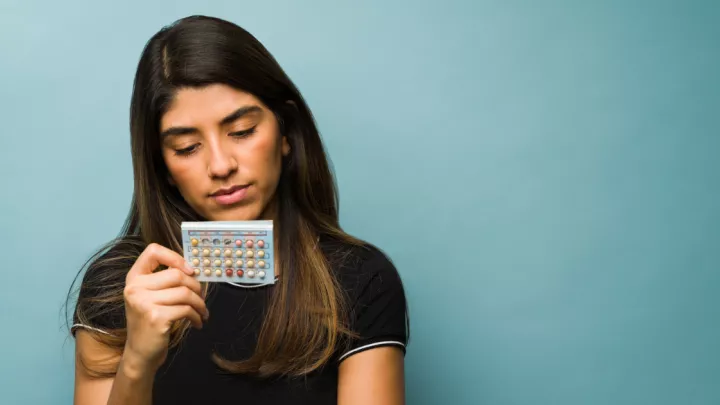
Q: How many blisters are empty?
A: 3